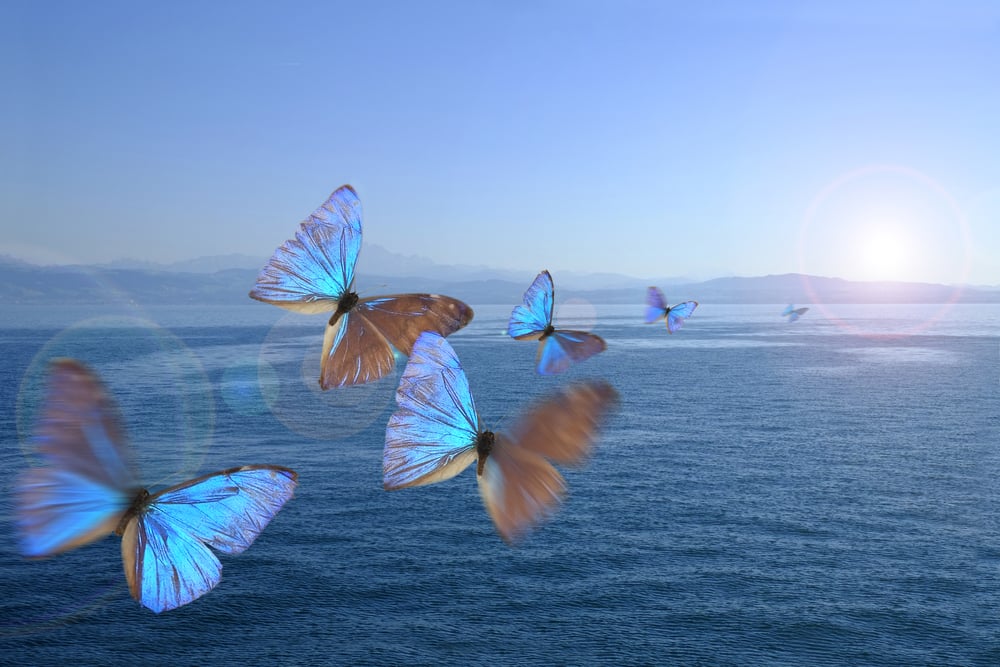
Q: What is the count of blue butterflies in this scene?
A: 6